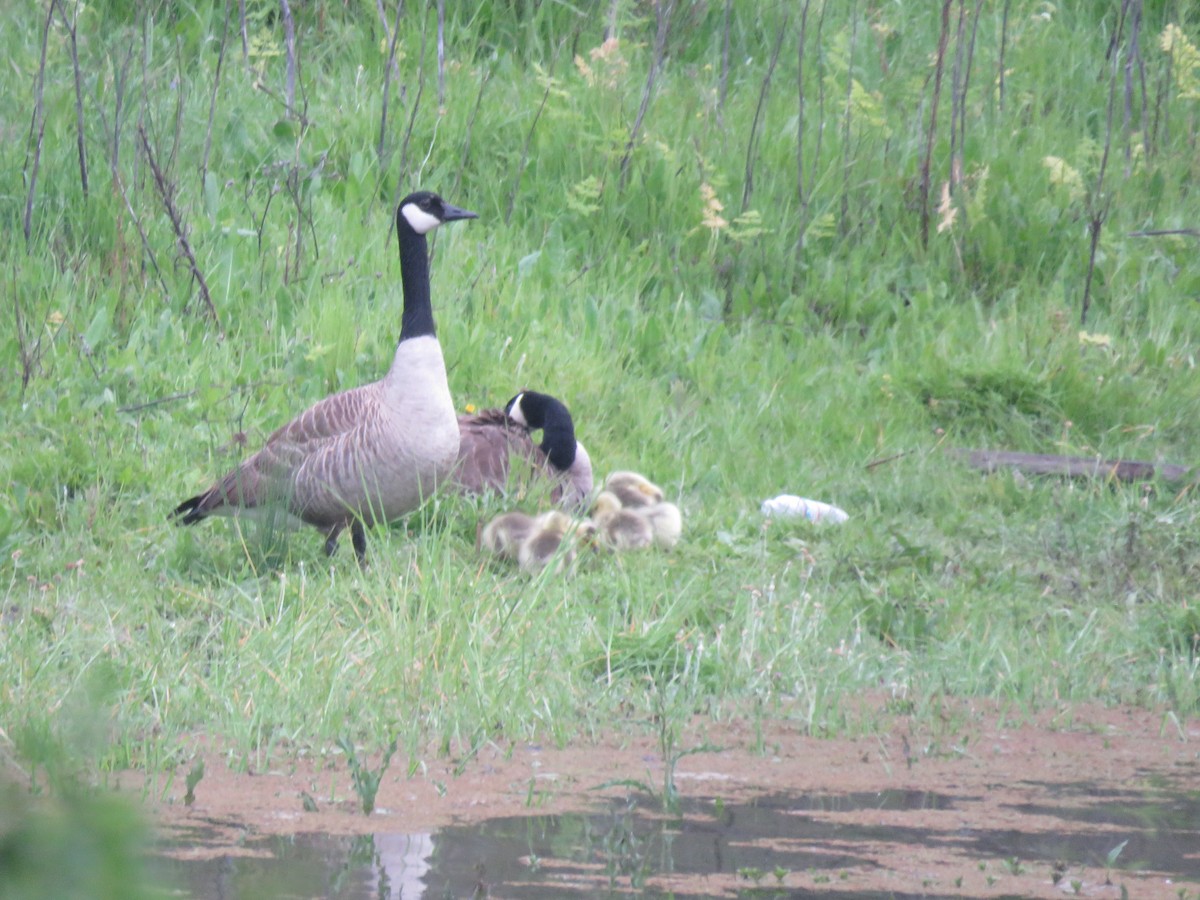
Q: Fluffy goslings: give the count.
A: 5